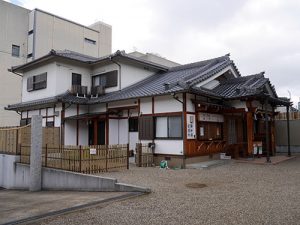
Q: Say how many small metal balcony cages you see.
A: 2